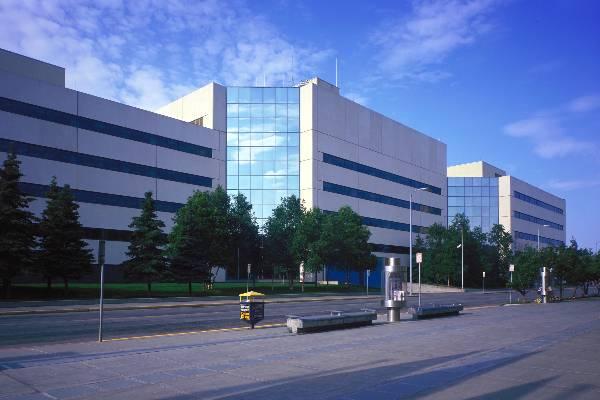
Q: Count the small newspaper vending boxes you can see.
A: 1